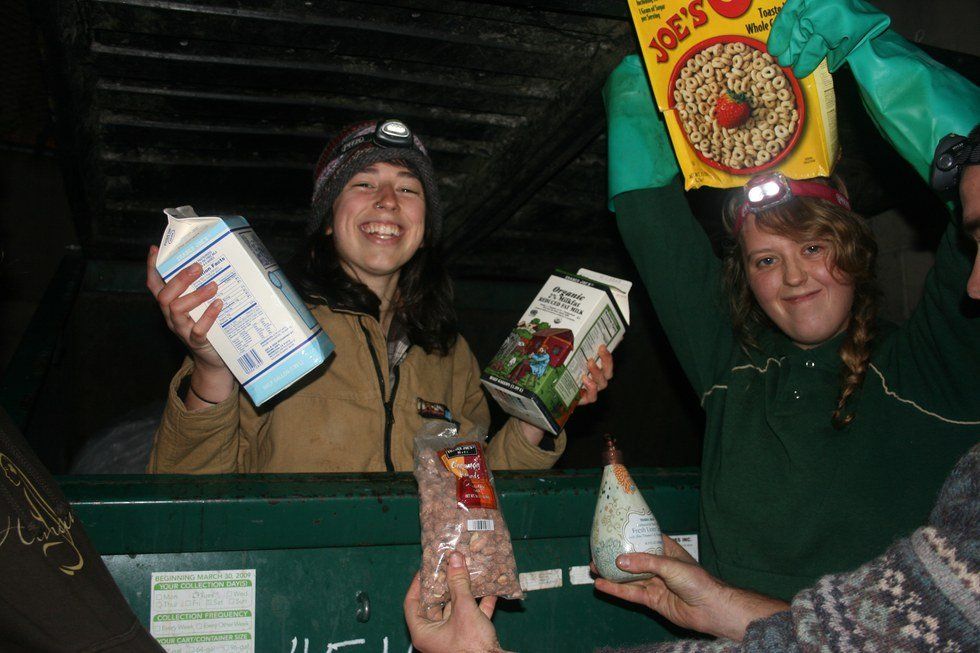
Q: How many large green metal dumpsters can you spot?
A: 1